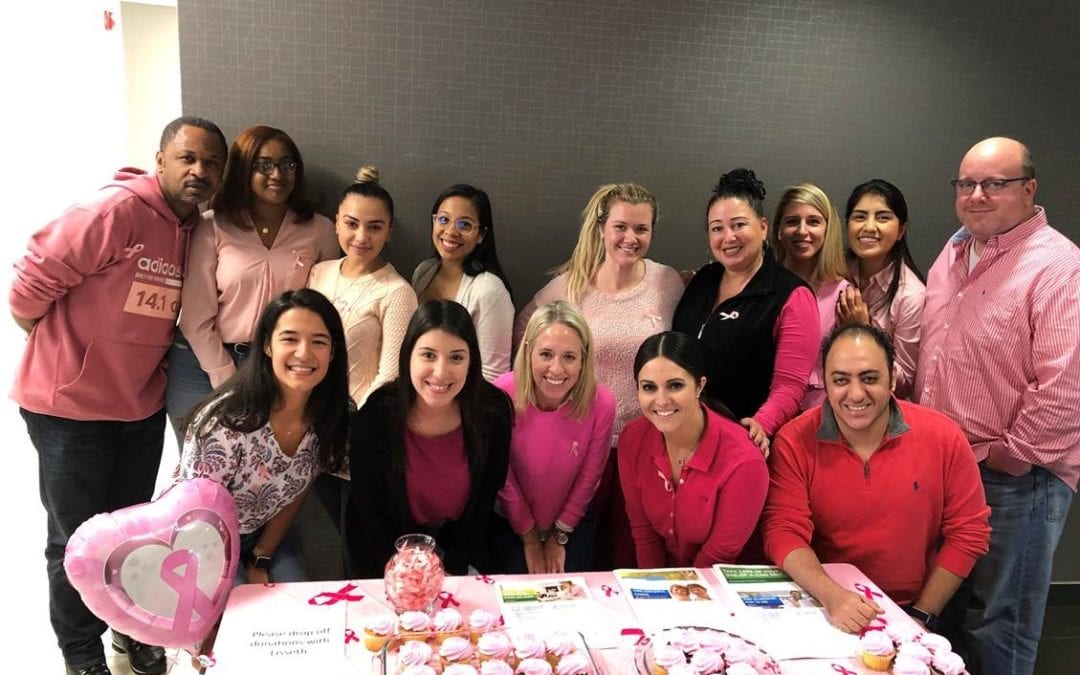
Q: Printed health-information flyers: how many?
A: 3